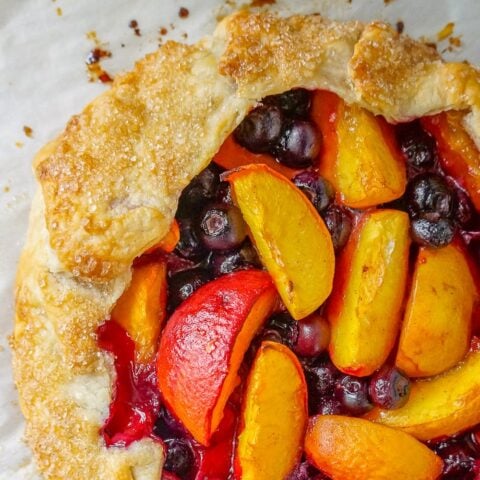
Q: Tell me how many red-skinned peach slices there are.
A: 1